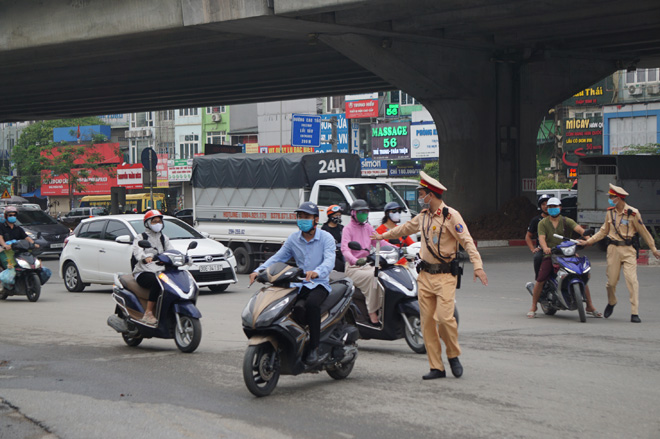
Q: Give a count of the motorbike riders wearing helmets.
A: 8